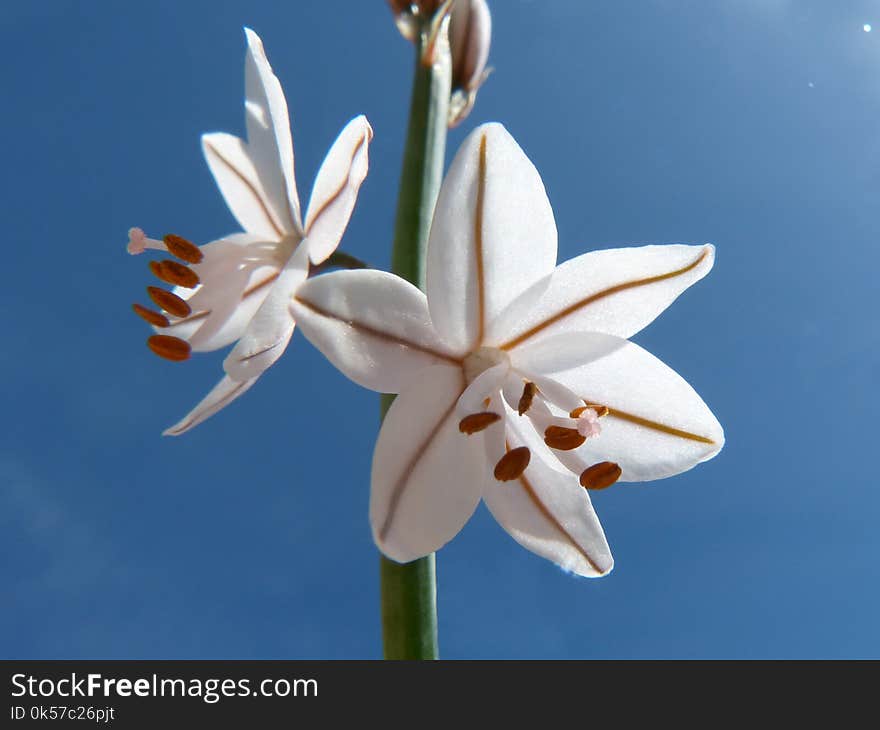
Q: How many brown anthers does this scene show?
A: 12